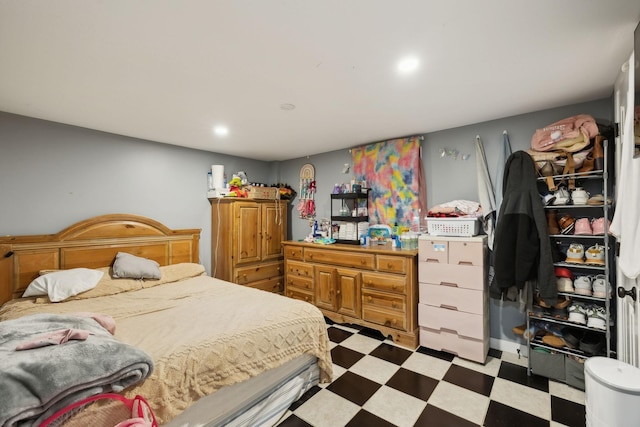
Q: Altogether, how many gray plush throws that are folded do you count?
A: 1